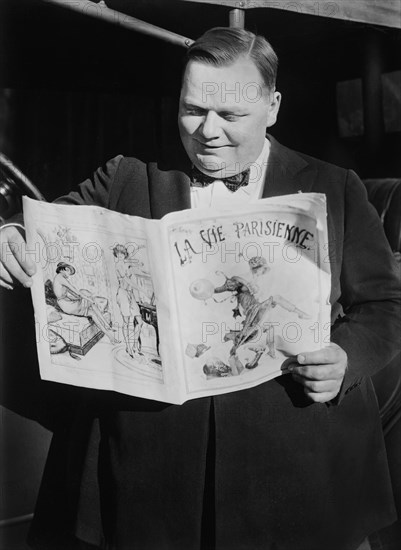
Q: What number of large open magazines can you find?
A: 1